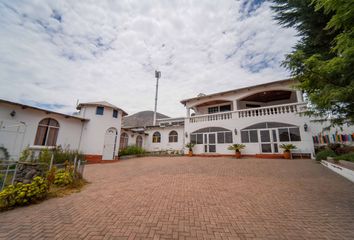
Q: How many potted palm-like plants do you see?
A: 3